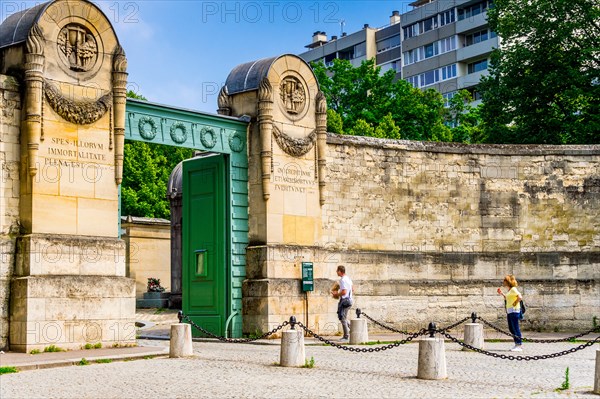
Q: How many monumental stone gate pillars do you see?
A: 2